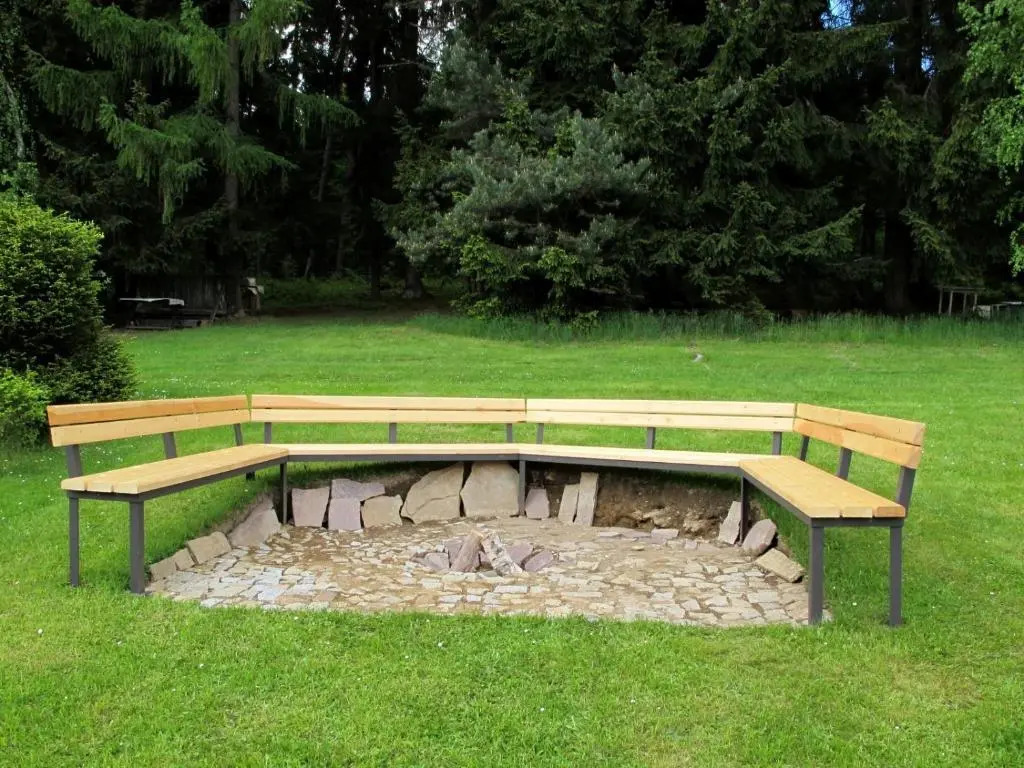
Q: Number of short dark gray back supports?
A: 12